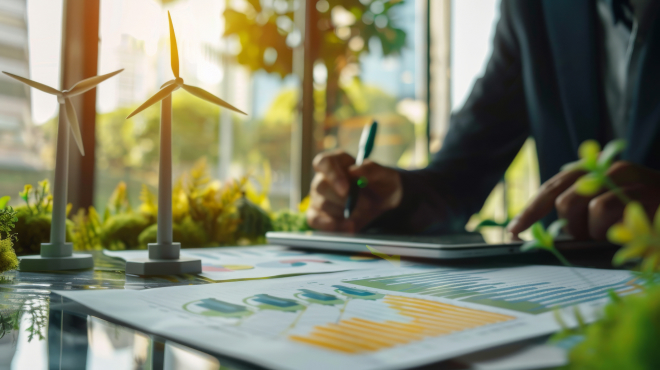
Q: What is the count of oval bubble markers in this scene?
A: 4